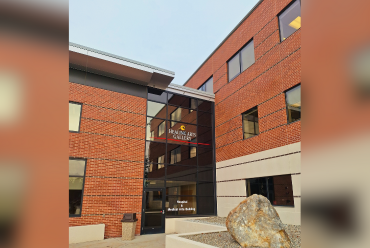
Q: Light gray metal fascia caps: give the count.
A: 2